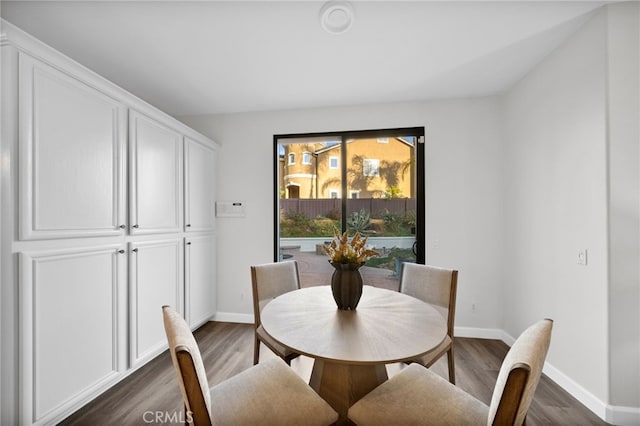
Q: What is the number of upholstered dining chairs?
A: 4